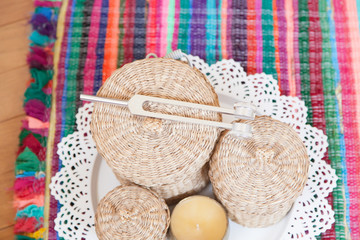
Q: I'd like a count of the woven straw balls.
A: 3